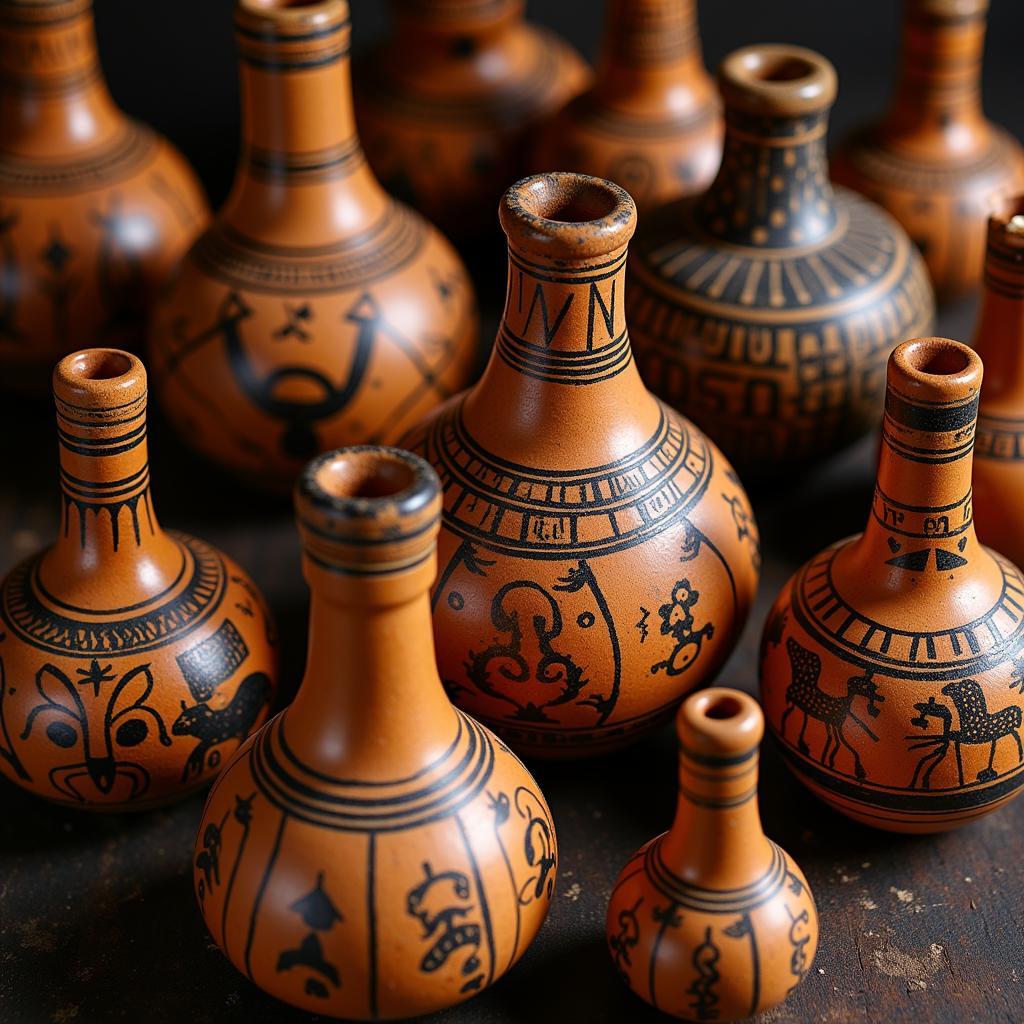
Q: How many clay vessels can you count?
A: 12